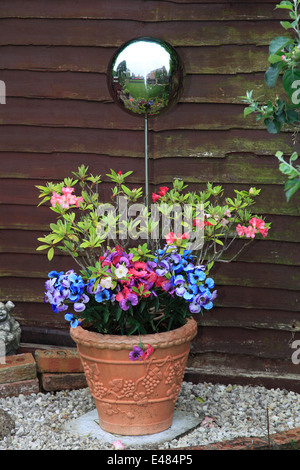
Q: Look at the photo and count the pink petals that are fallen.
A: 2